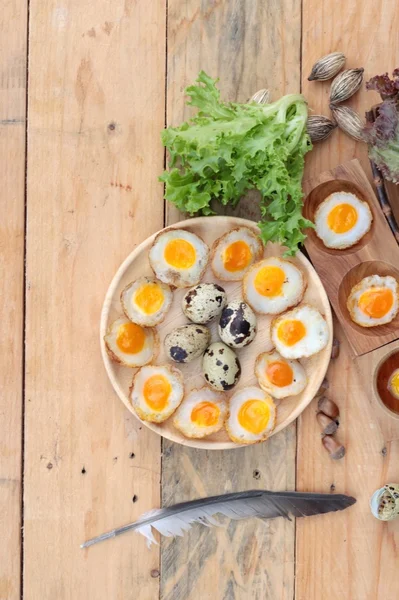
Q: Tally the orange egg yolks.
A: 13